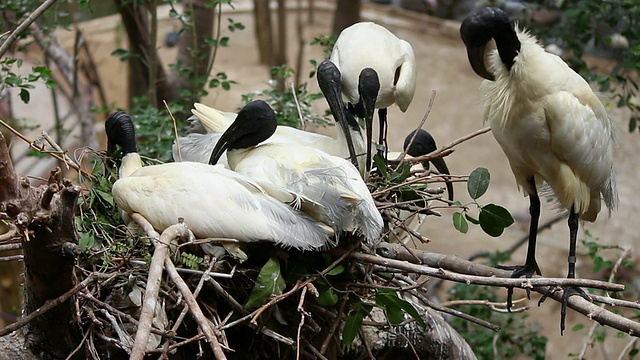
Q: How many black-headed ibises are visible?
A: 6